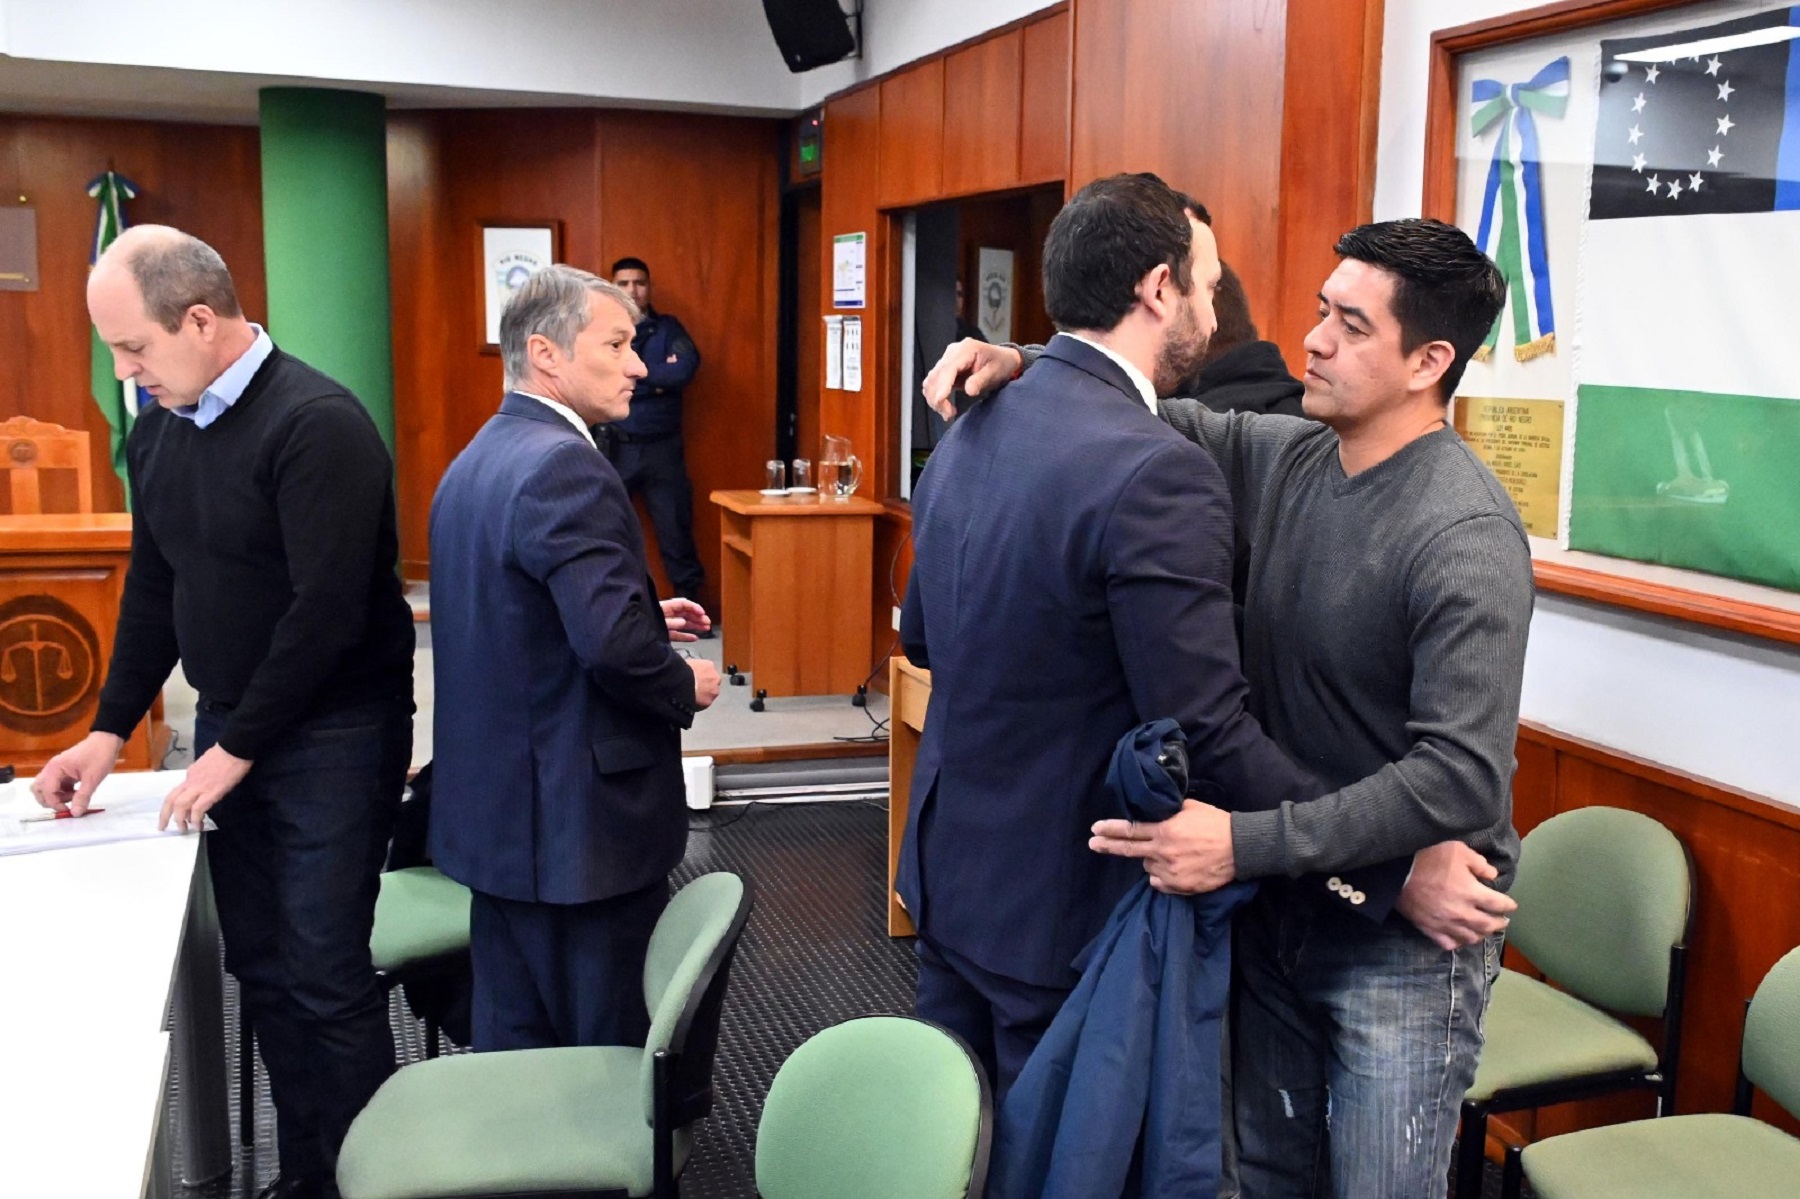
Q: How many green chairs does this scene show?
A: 5